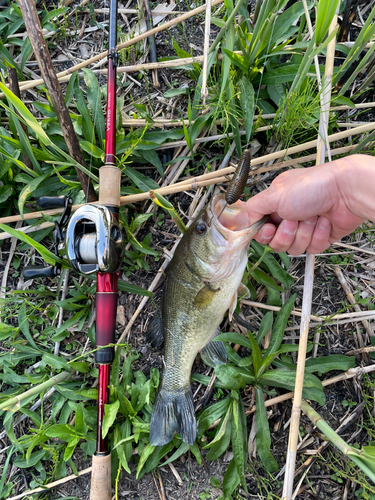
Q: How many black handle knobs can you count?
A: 2